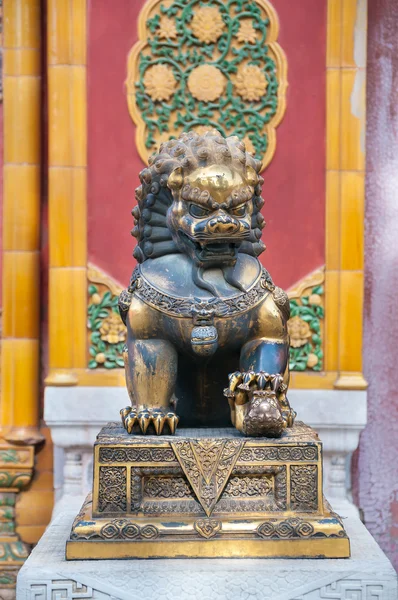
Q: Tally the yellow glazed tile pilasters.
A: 3